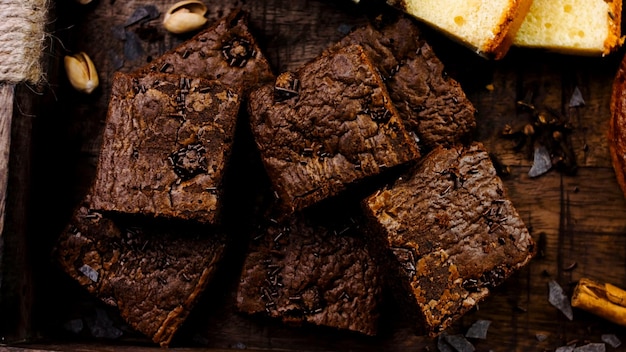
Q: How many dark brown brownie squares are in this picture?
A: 7